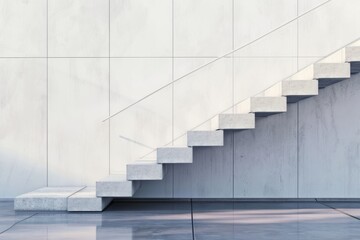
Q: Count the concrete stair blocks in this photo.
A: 11